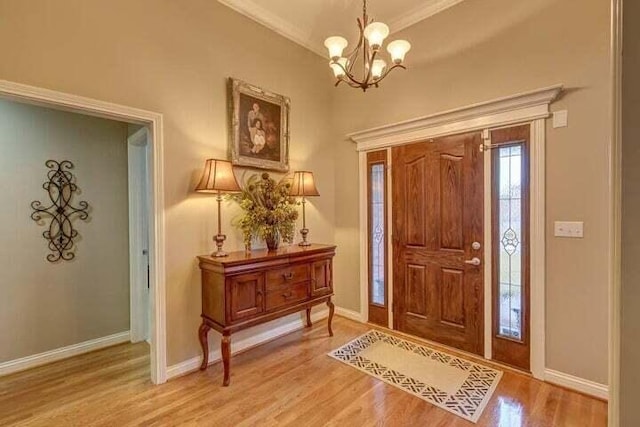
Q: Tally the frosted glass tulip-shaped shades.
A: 5